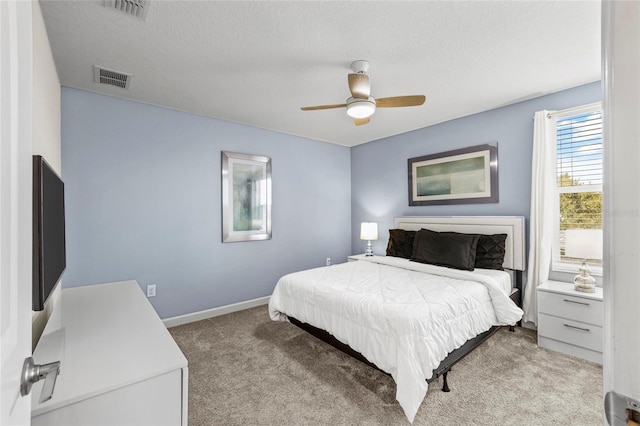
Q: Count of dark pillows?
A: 3